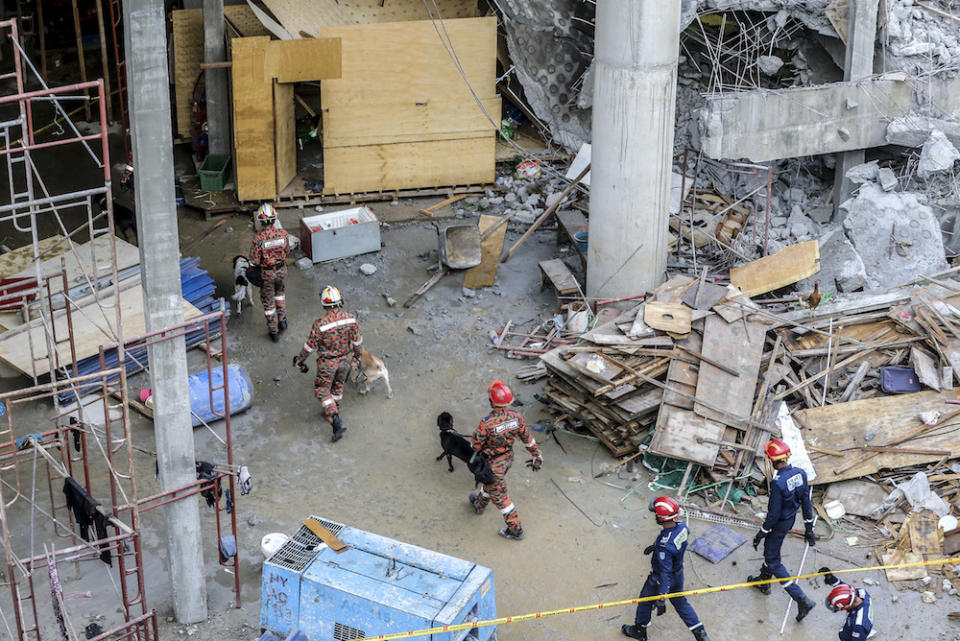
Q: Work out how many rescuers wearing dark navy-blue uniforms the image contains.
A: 3